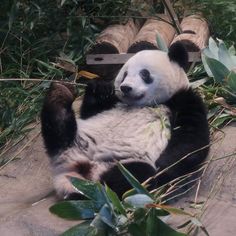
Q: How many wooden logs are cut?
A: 3